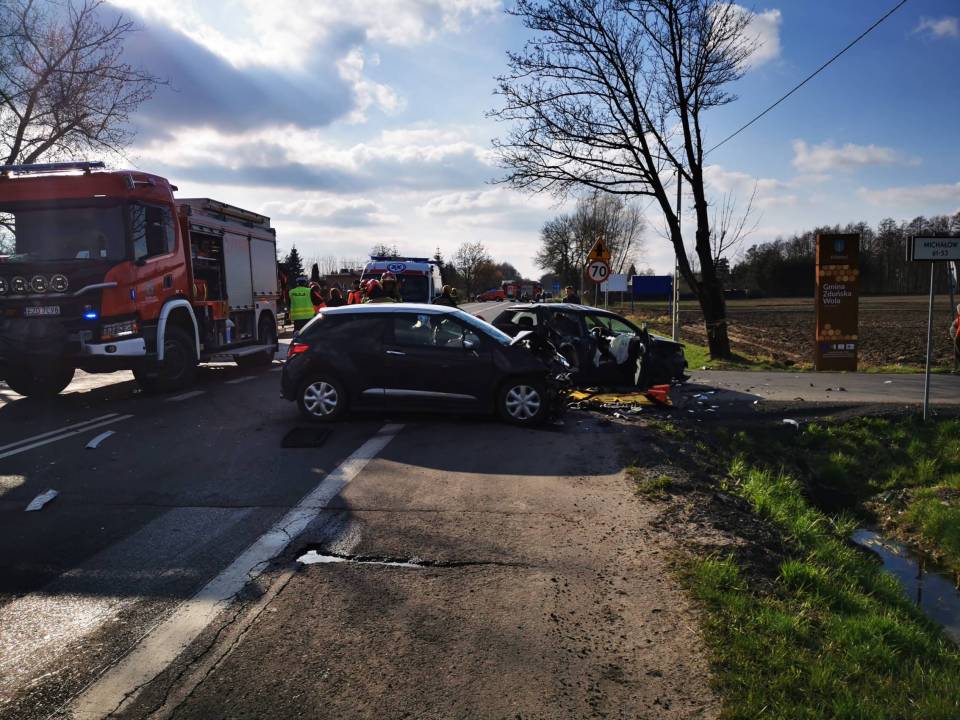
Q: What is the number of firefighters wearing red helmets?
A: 3